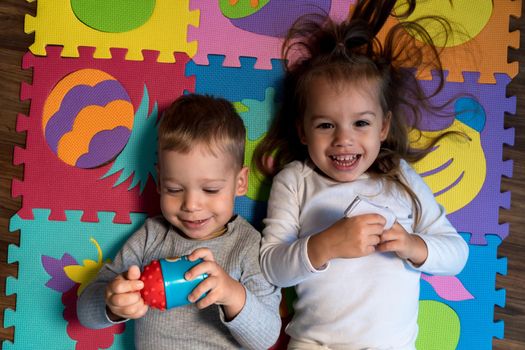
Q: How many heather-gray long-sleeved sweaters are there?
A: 1